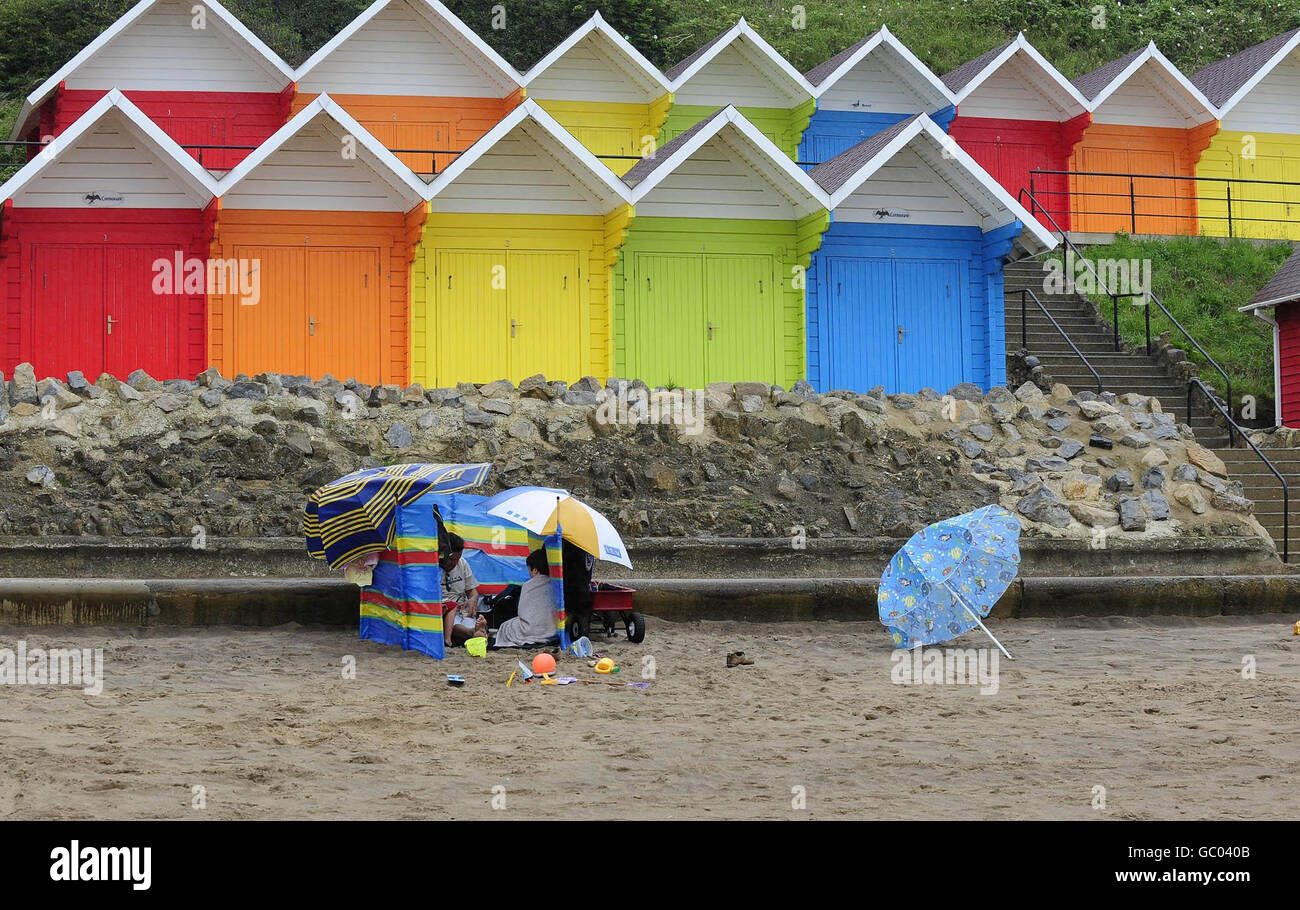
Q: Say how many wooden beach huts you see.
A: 14